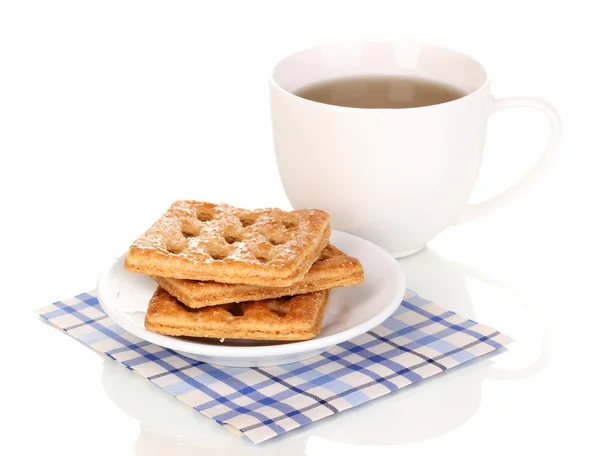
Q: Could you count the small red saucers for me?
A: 0